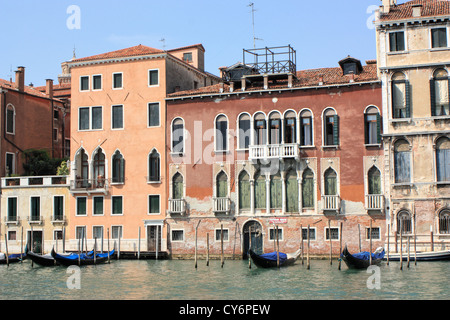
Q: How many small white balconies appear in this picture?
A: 4